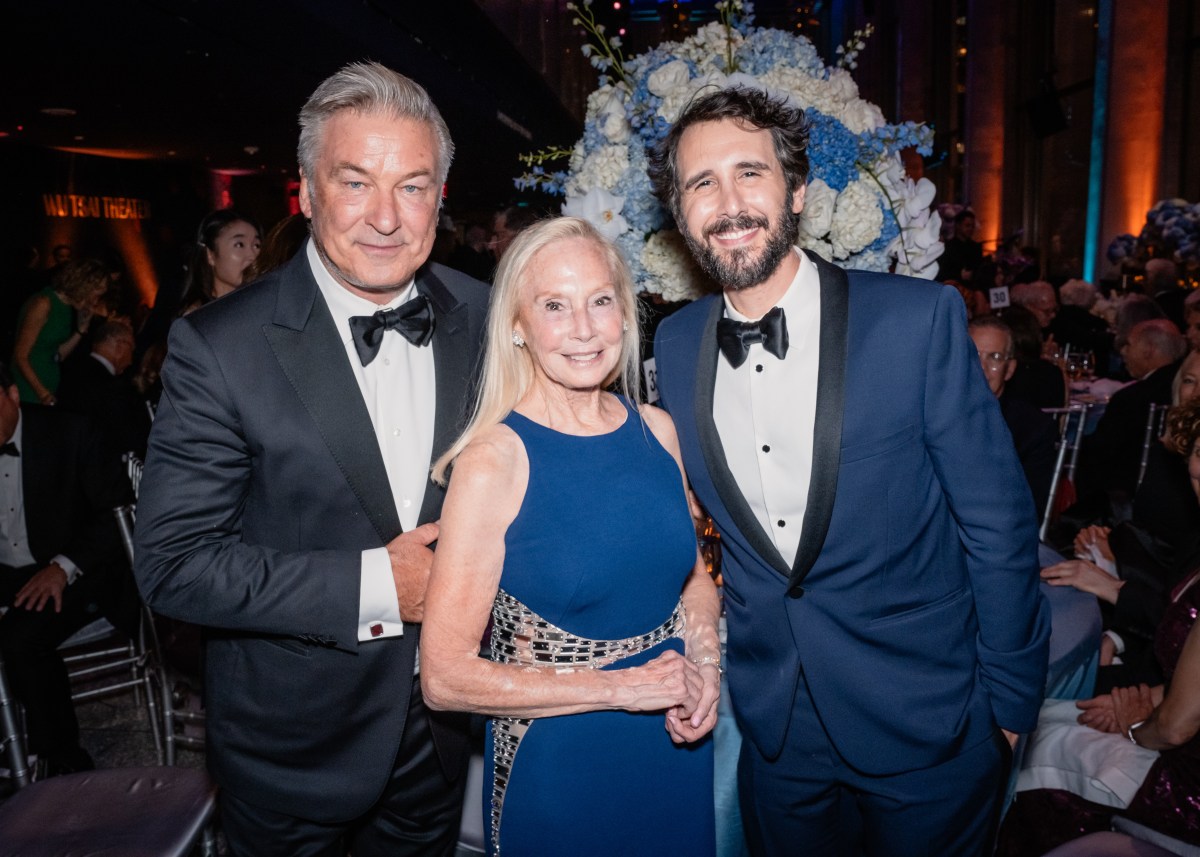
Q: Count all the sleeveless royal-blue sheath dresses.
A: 1